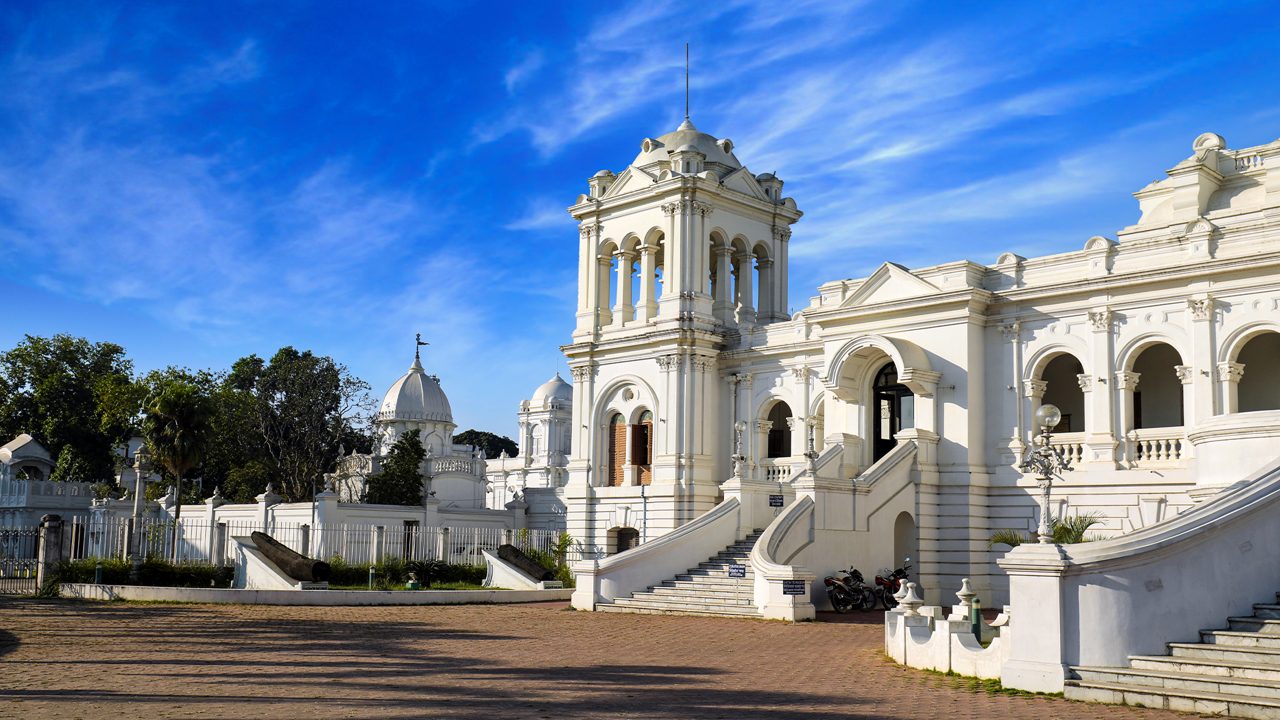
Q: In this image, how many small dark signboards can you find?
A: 3